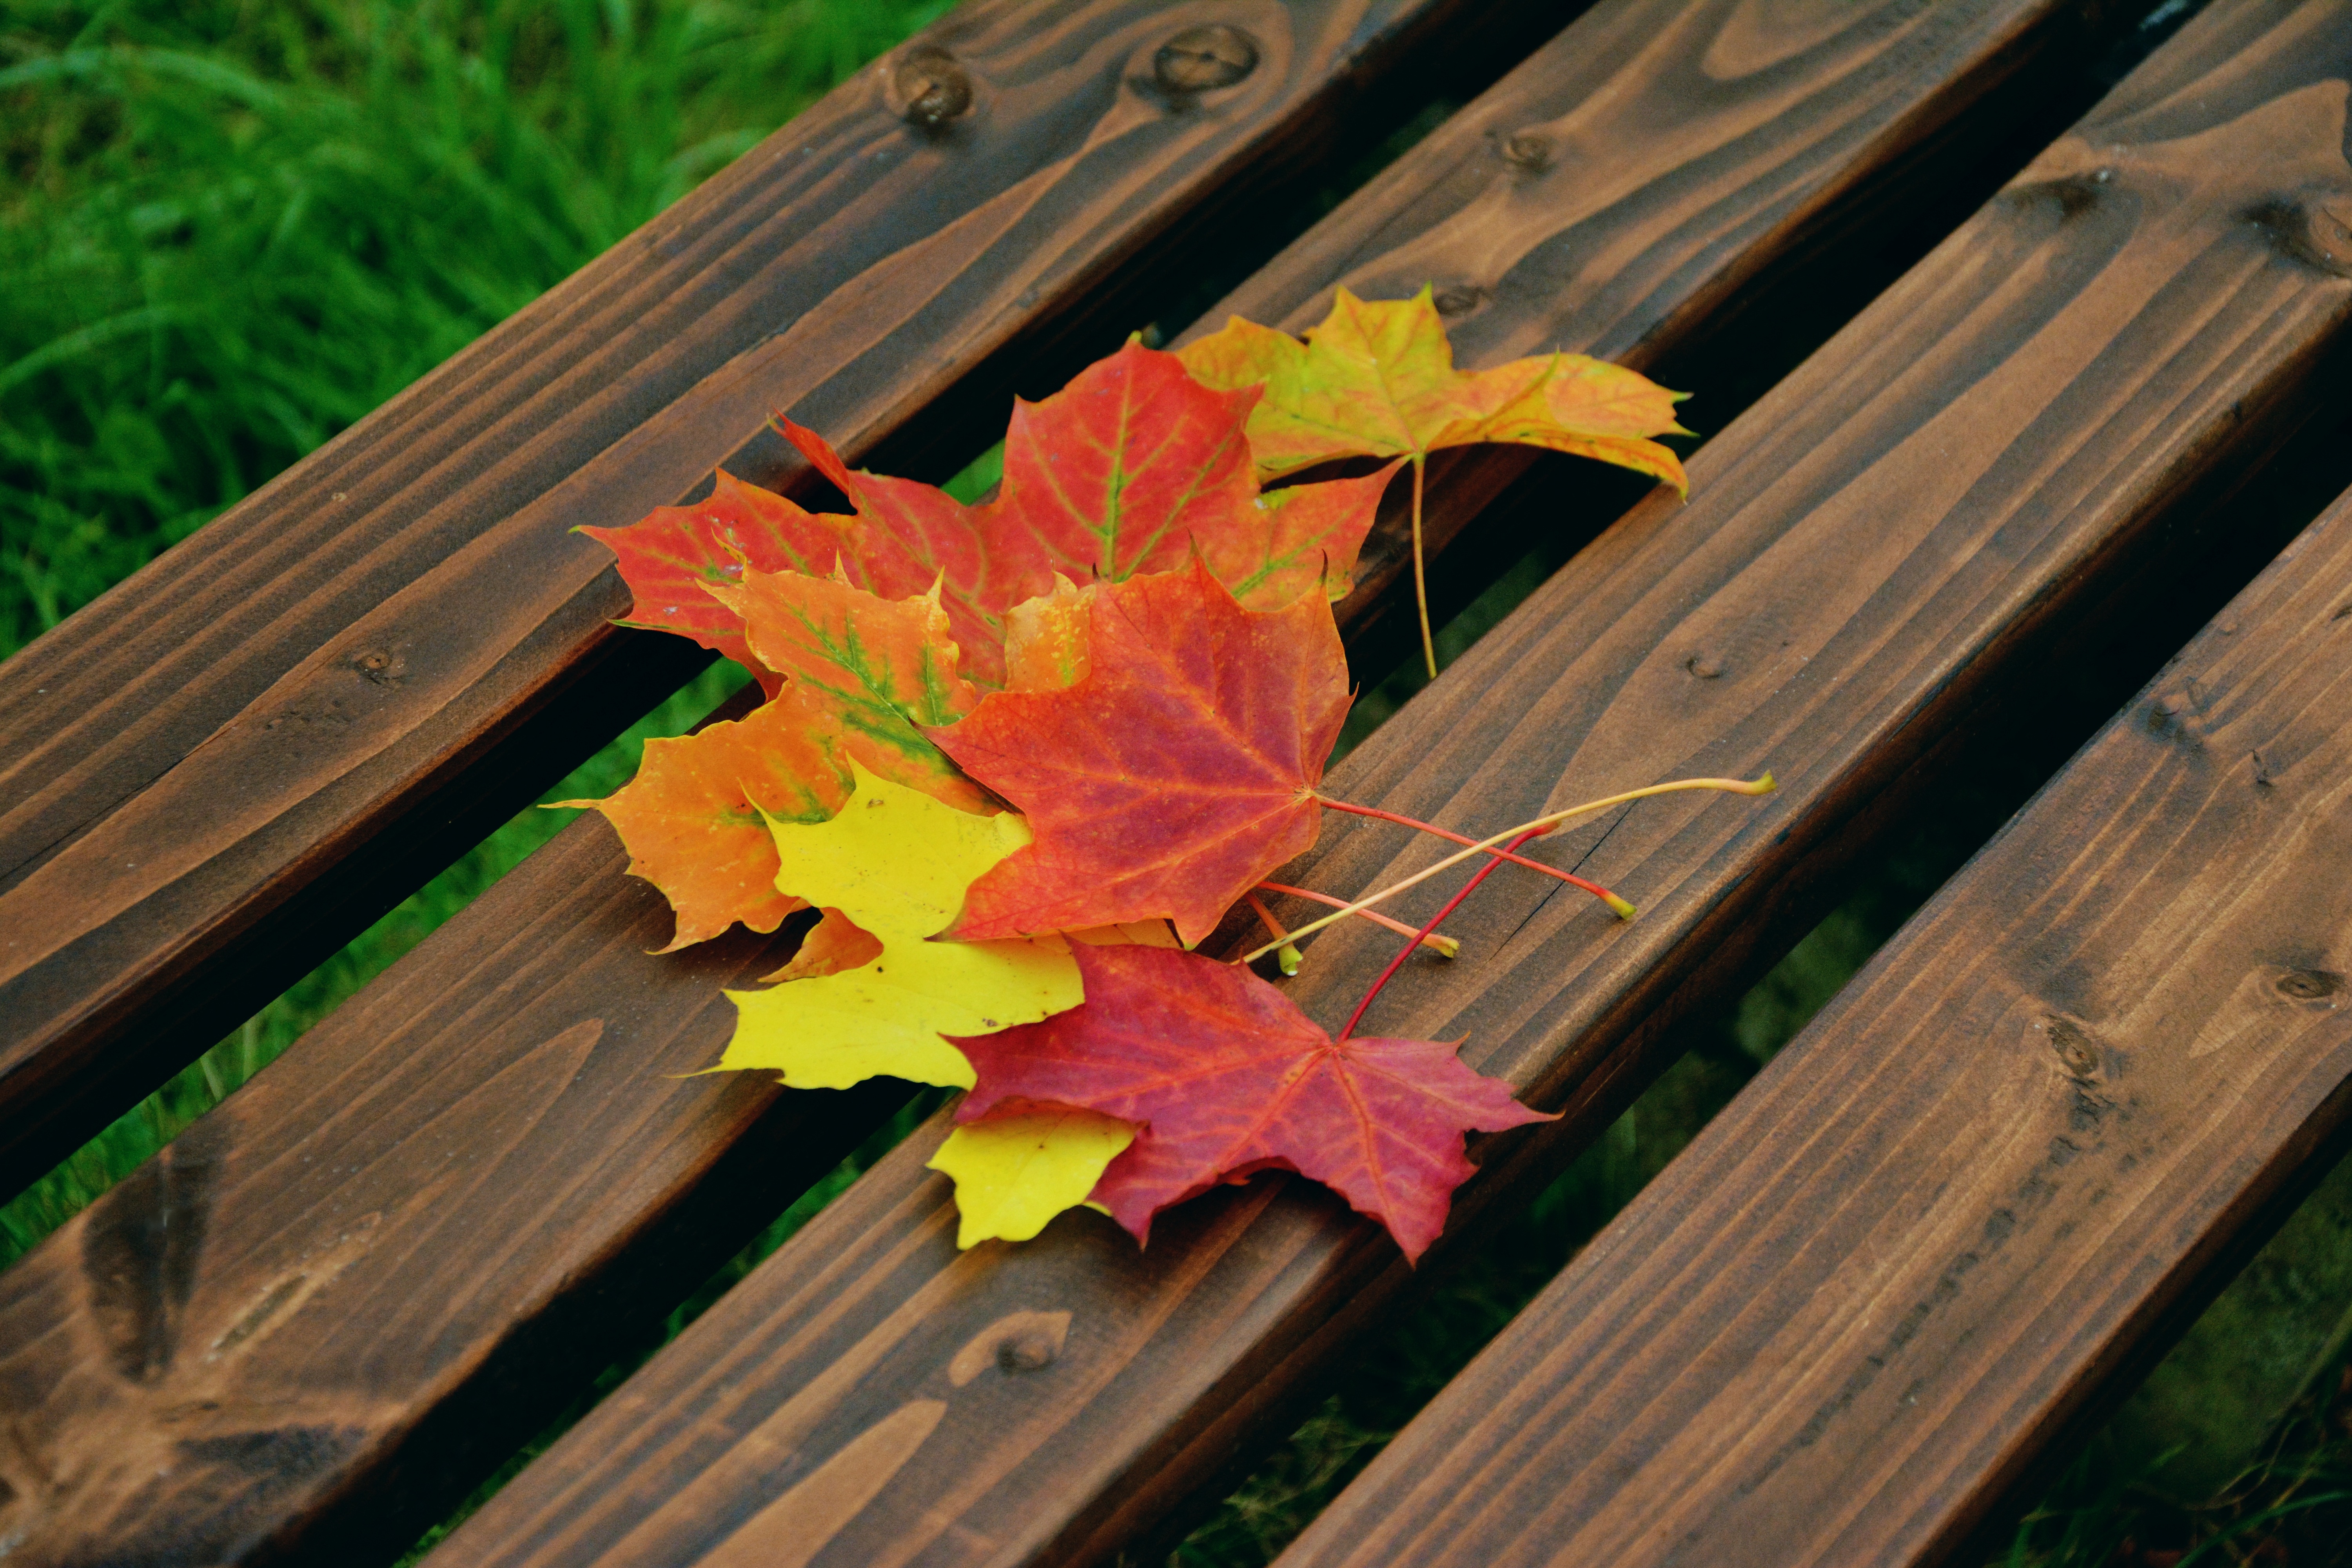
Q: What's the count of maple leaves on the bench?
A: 6